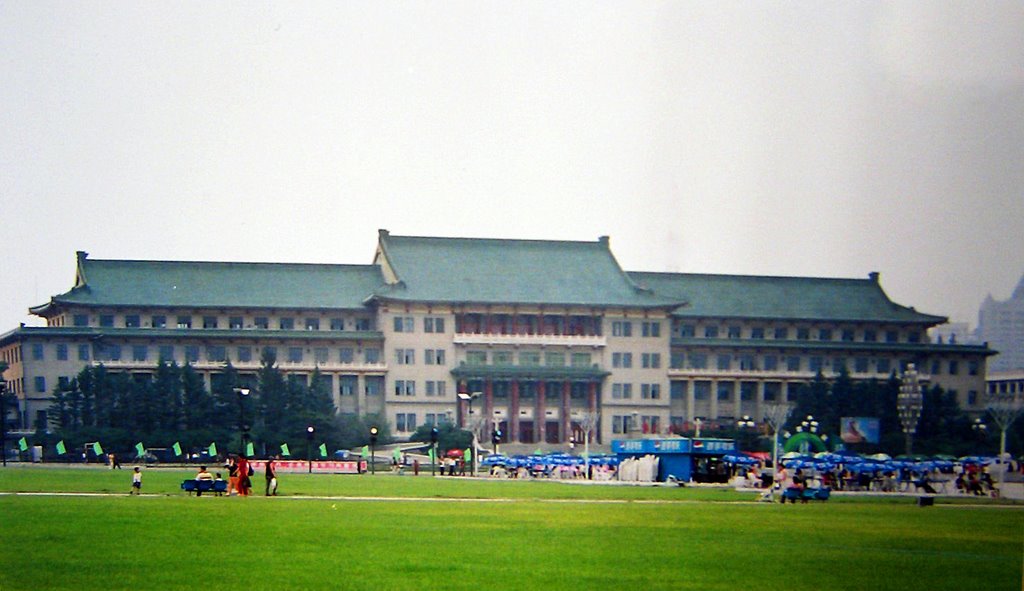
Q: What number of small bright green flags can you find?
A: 13